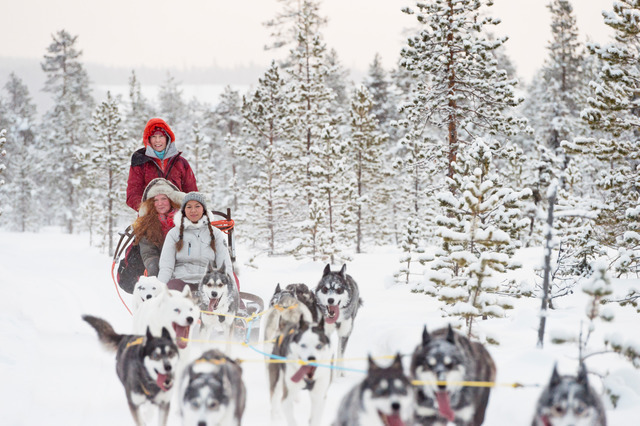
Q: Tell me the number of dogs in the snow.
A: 11